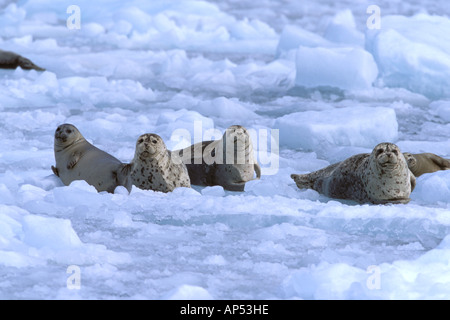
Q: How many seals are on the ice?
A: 6